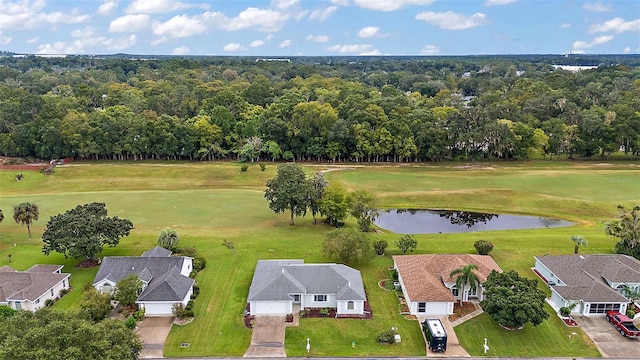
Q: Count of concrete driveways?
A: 4